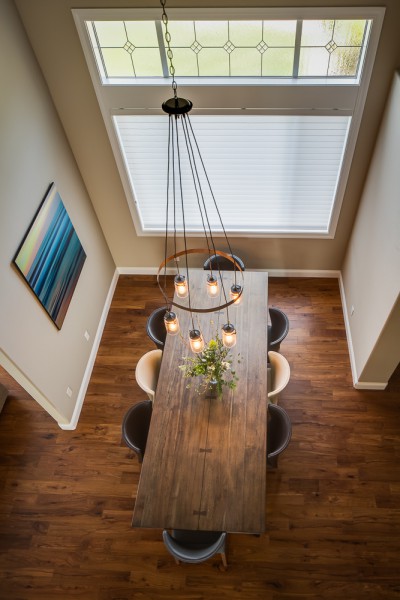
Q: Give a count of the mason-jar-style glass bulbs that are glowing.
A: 6